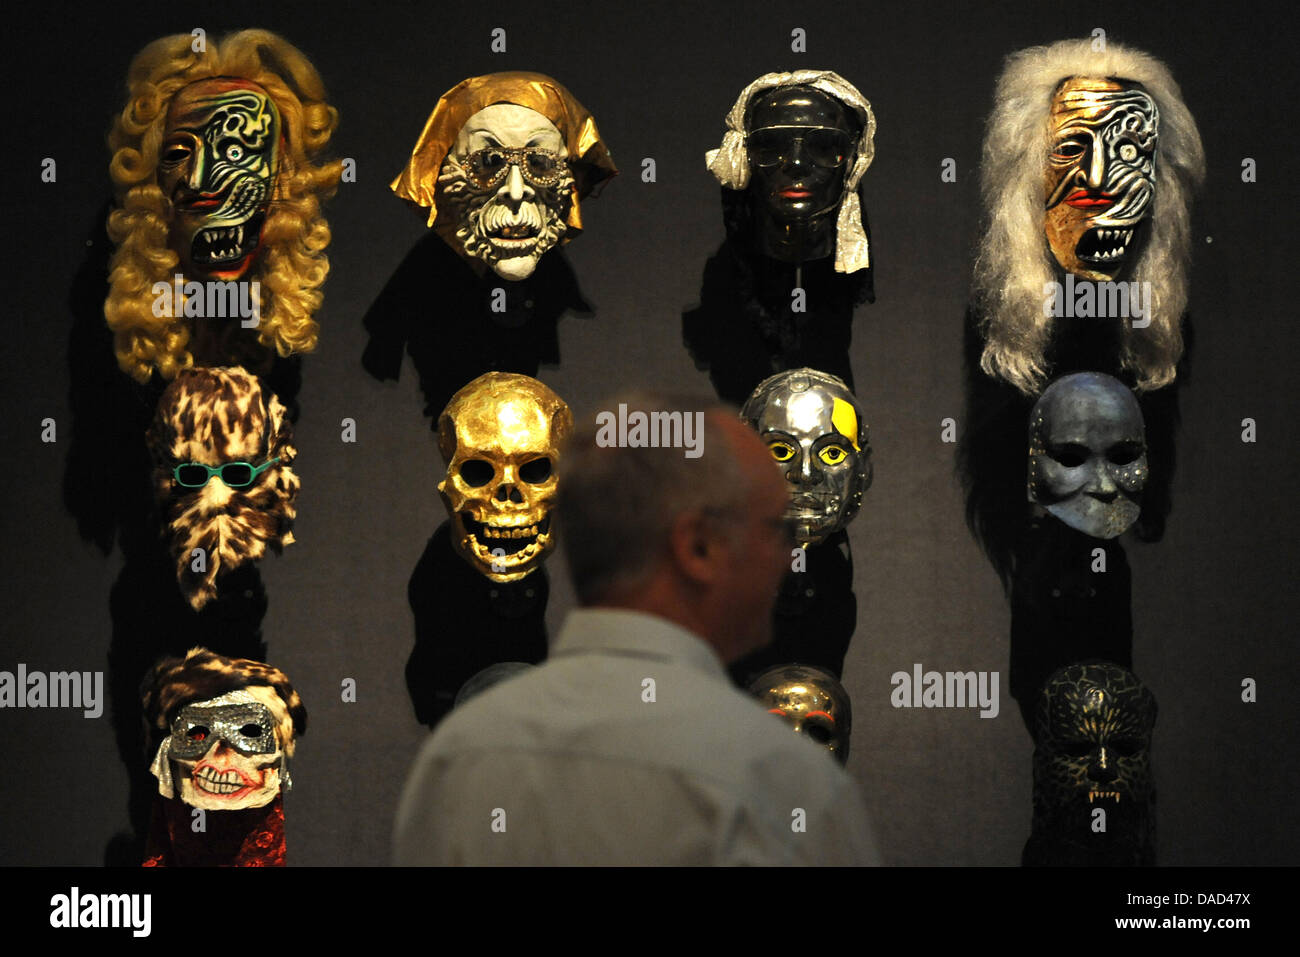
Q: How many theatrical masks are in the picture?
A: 12